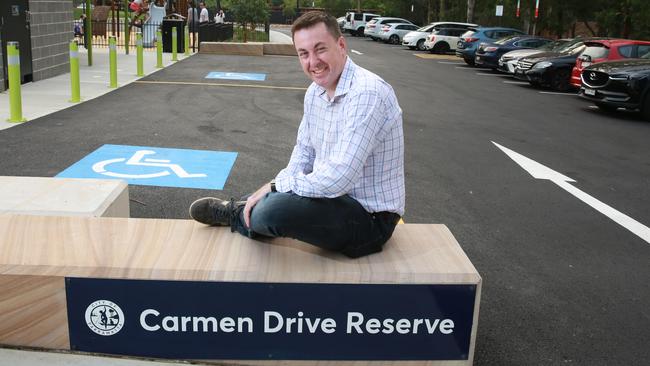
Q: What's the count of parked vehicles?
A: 12